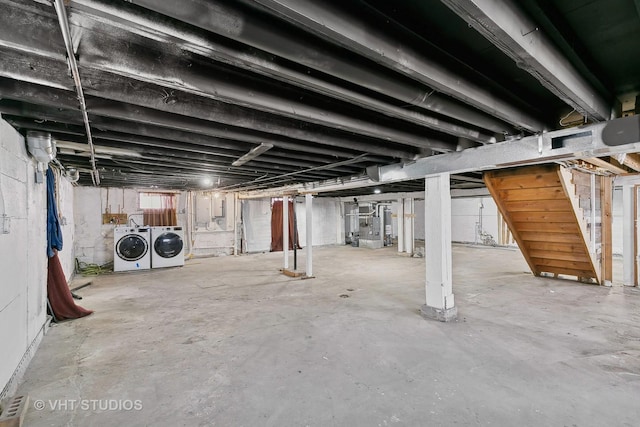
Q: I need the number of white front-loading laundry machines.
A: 2